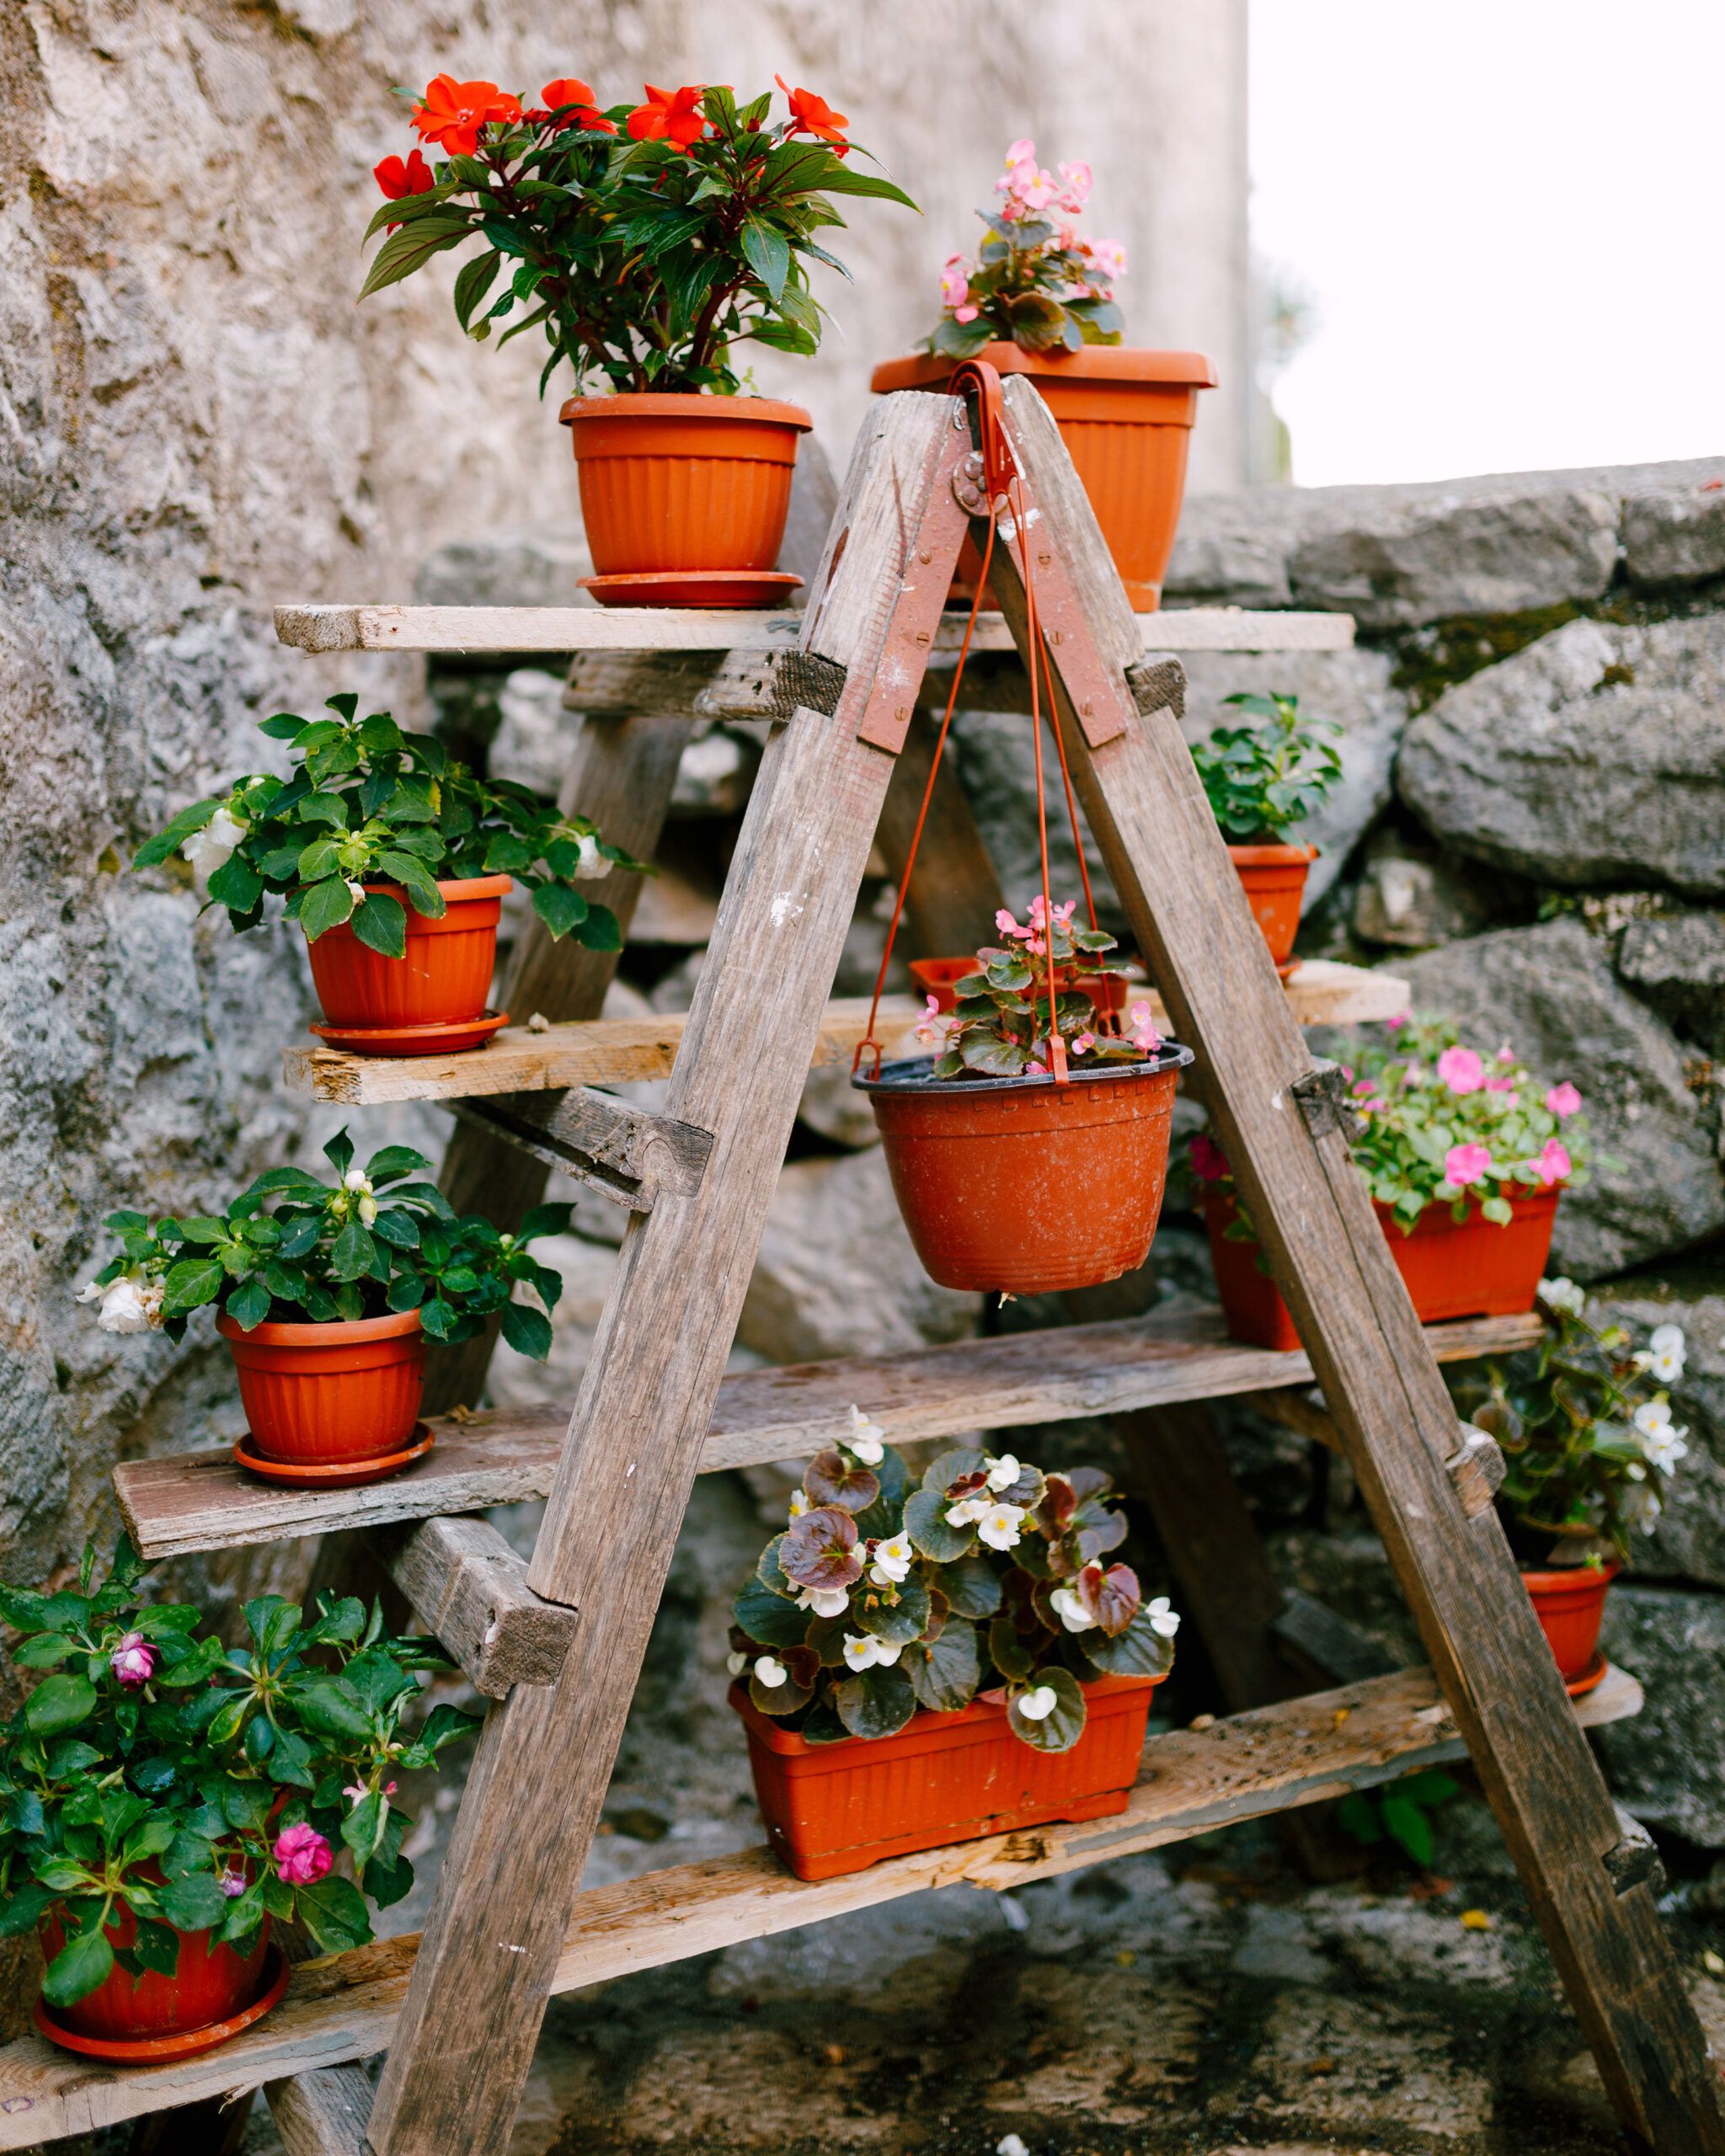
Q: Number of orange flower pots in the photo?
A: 11